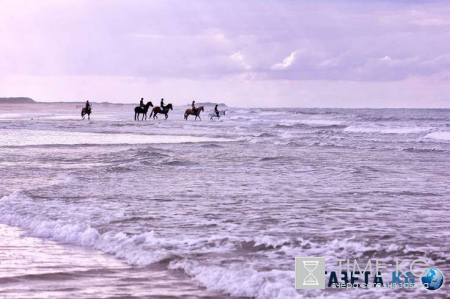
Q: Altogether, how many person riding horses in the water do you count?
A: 5